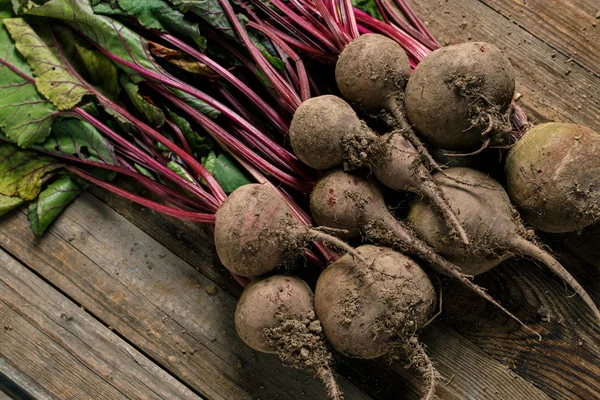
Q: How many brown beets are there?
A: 10